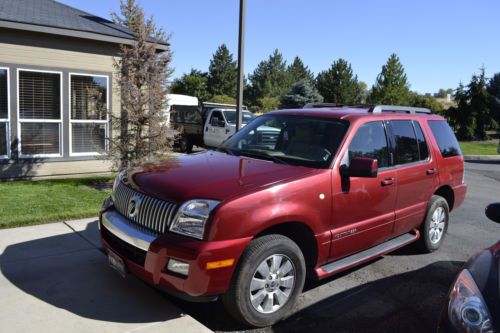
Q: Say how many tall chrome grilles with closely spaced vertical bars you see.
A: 1